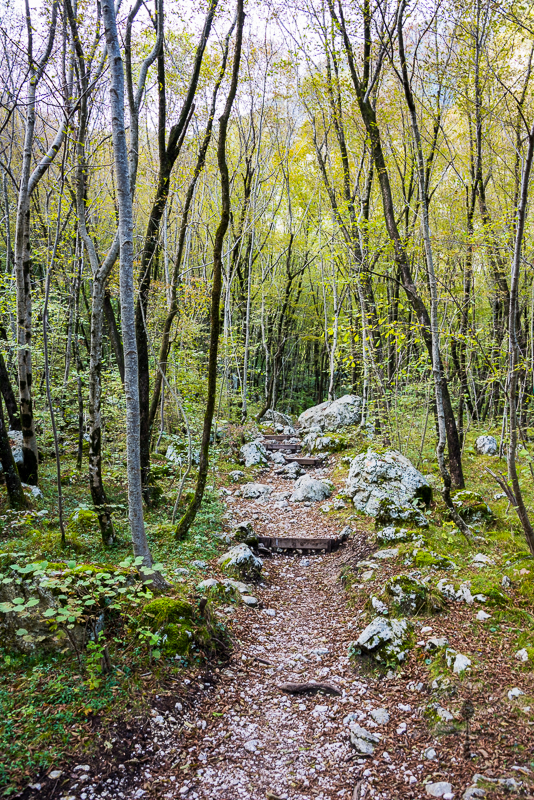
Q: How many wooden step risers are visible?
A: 4